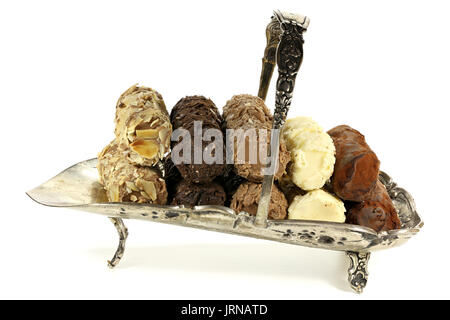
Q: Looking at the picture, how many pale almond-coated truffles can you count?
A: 2